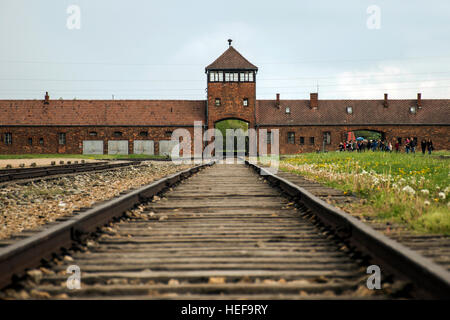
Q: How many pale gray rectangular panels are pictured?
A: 4